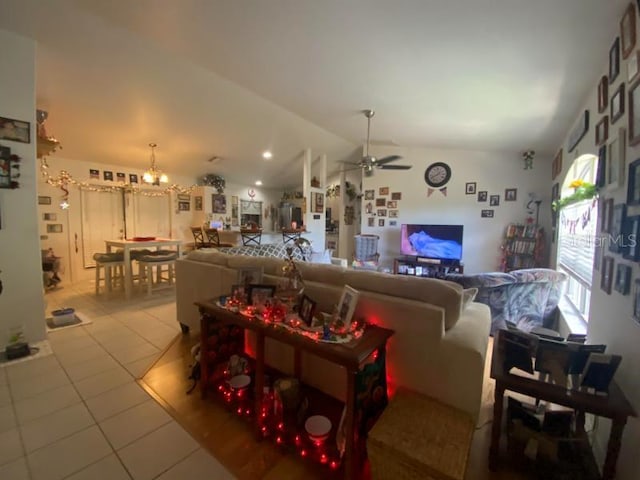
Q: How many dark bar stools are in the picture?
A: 4